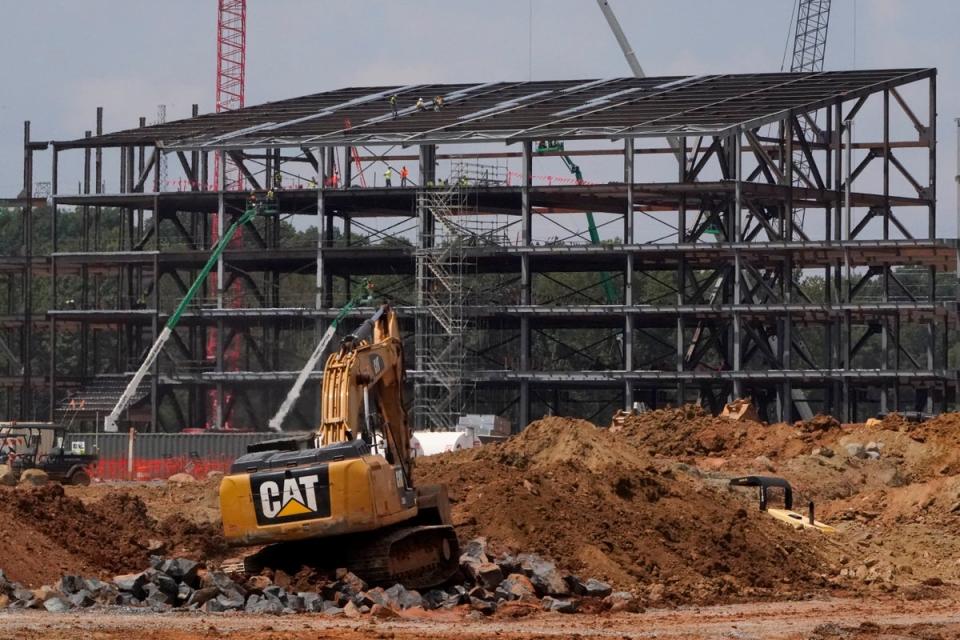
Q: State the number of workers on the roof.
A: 3